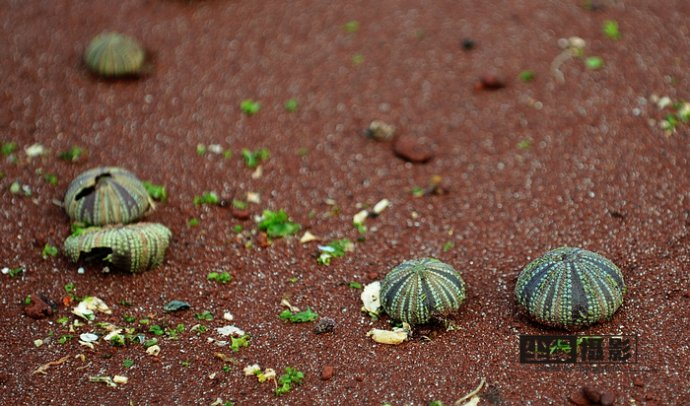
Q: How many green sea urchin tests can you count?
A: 5